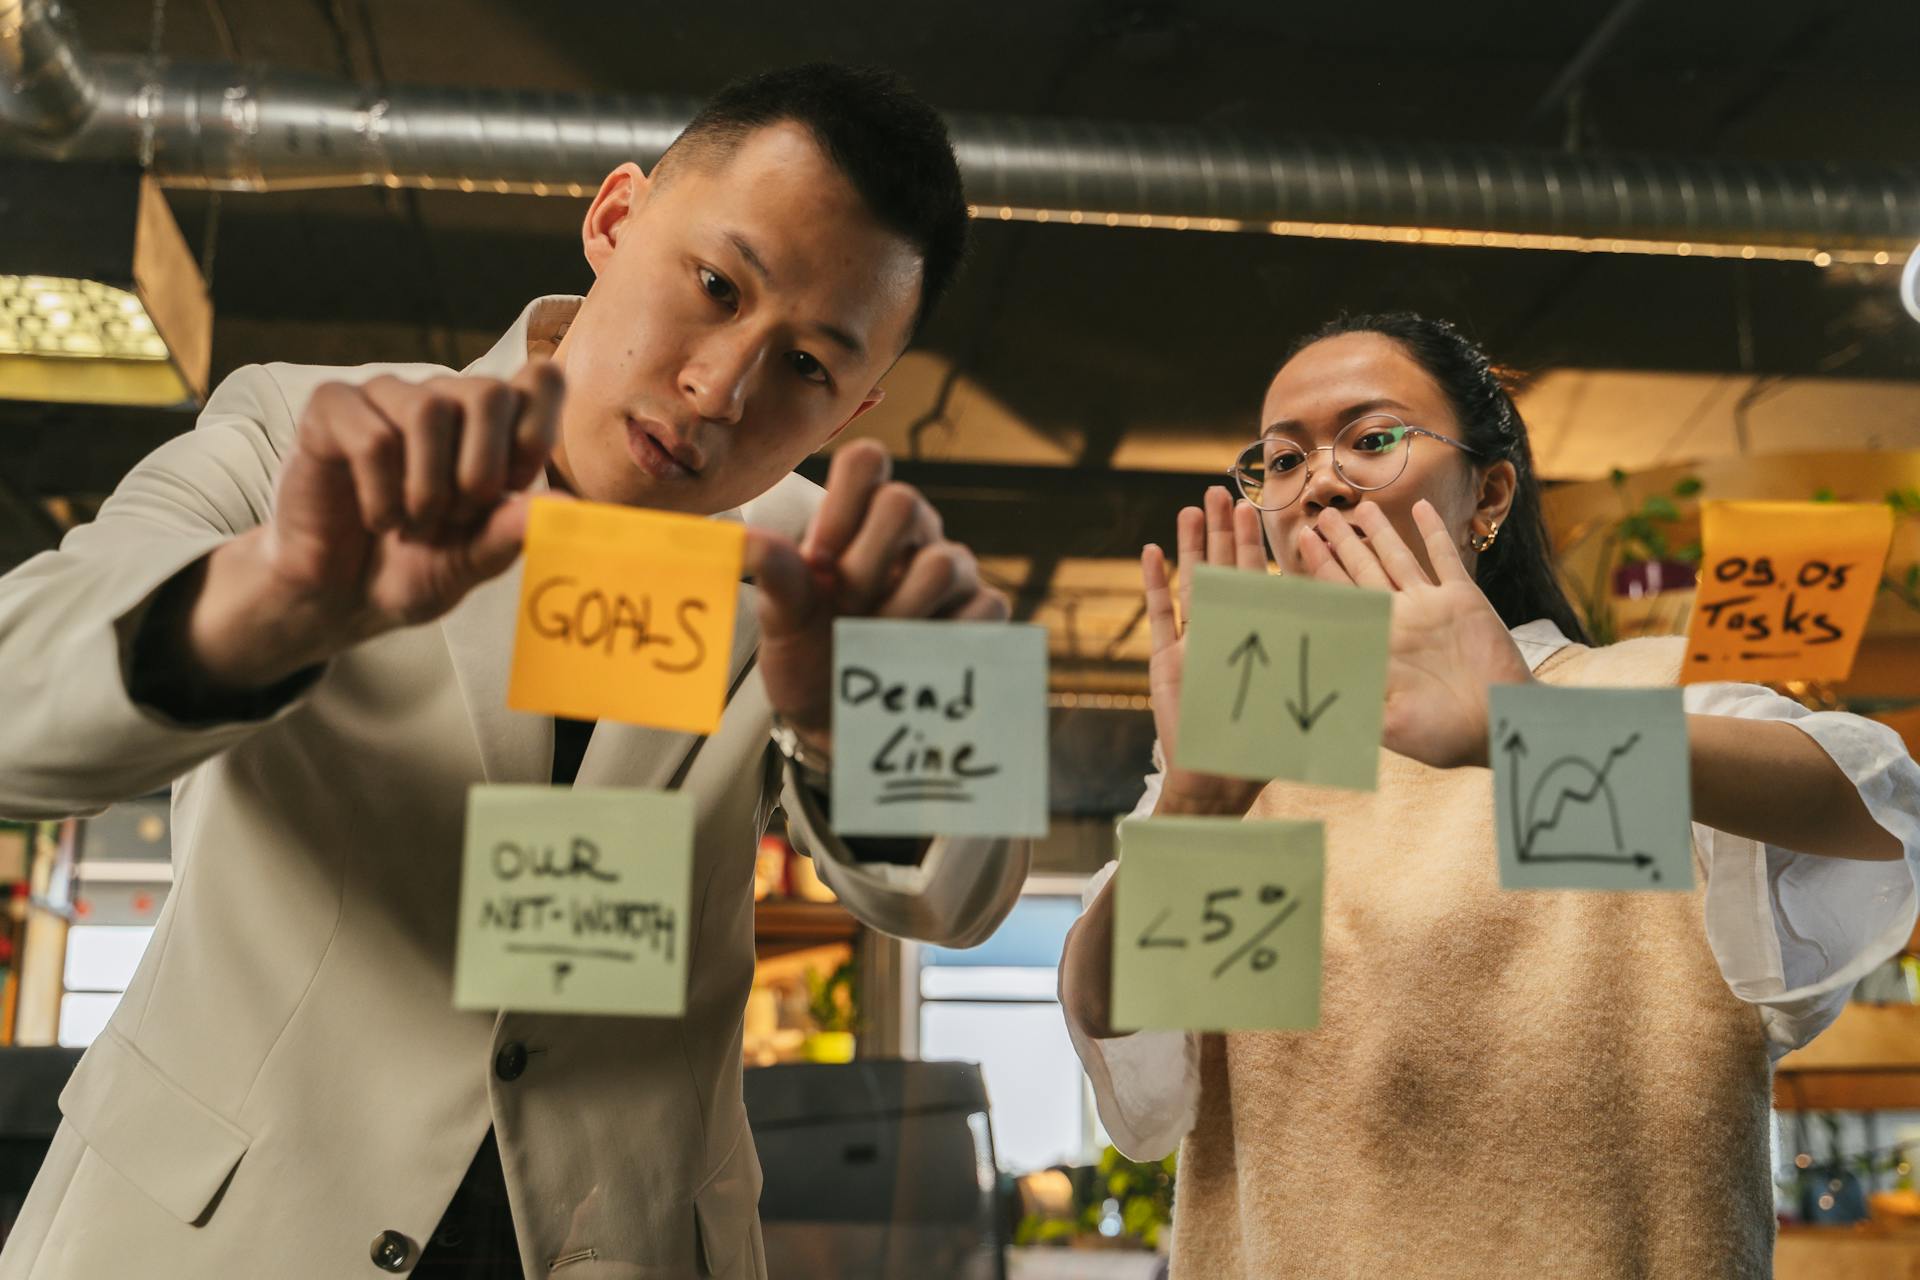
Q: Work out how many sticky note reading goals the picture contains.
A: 1